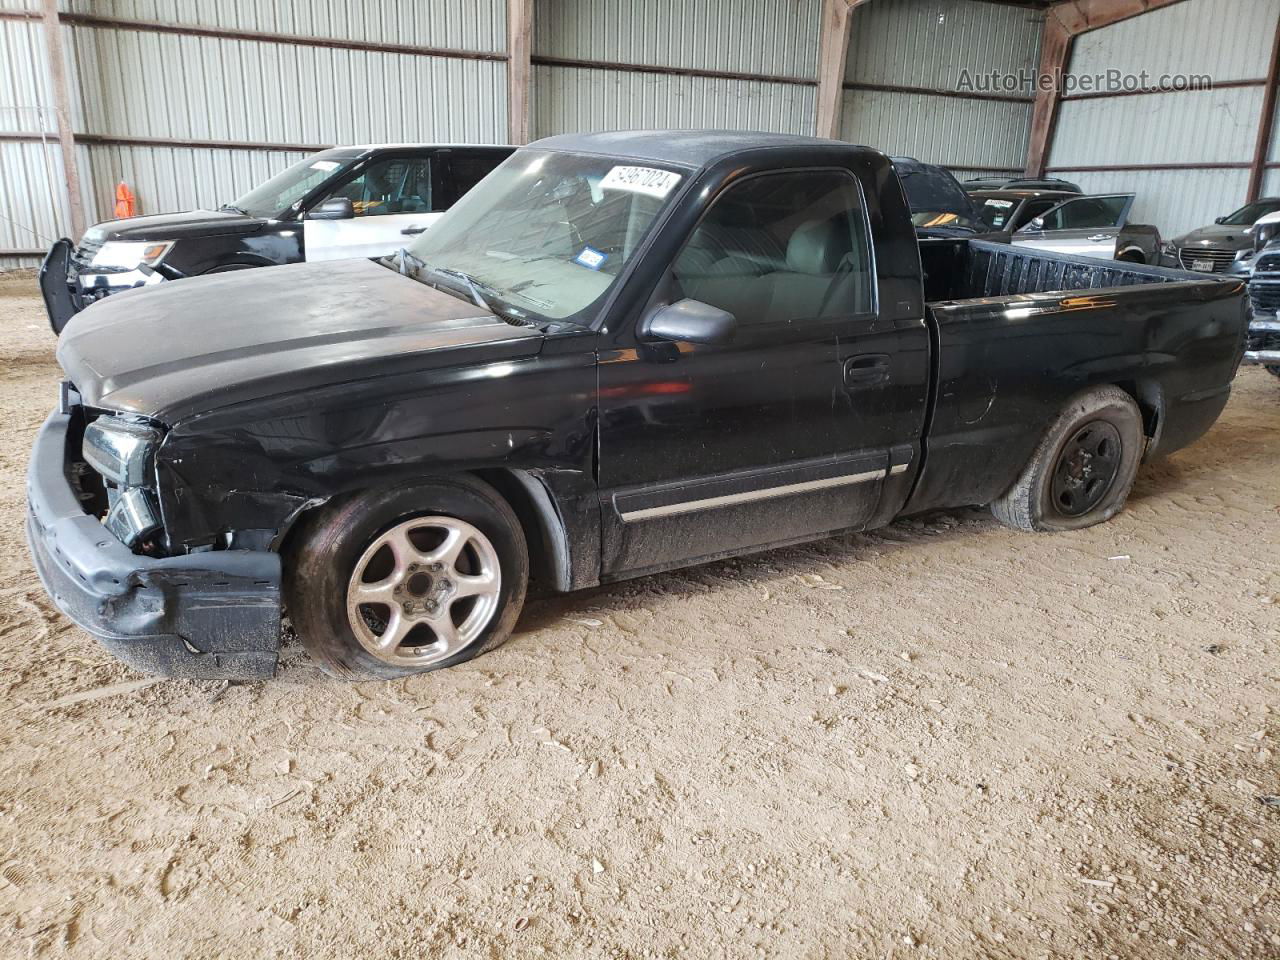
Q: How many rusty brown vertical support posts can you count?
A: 5